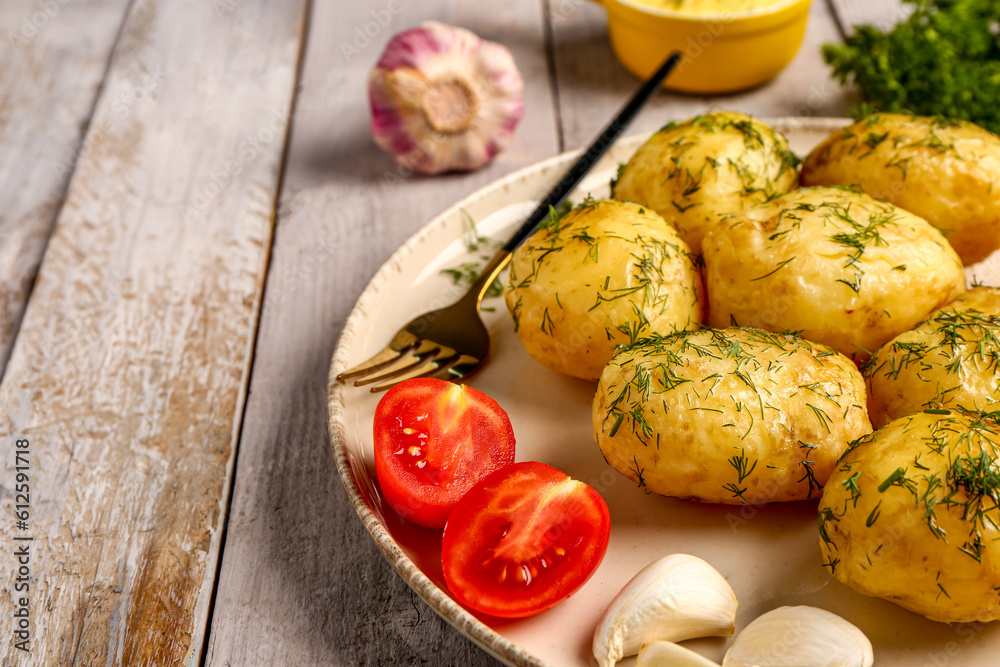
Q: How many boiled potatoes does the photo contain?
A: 7